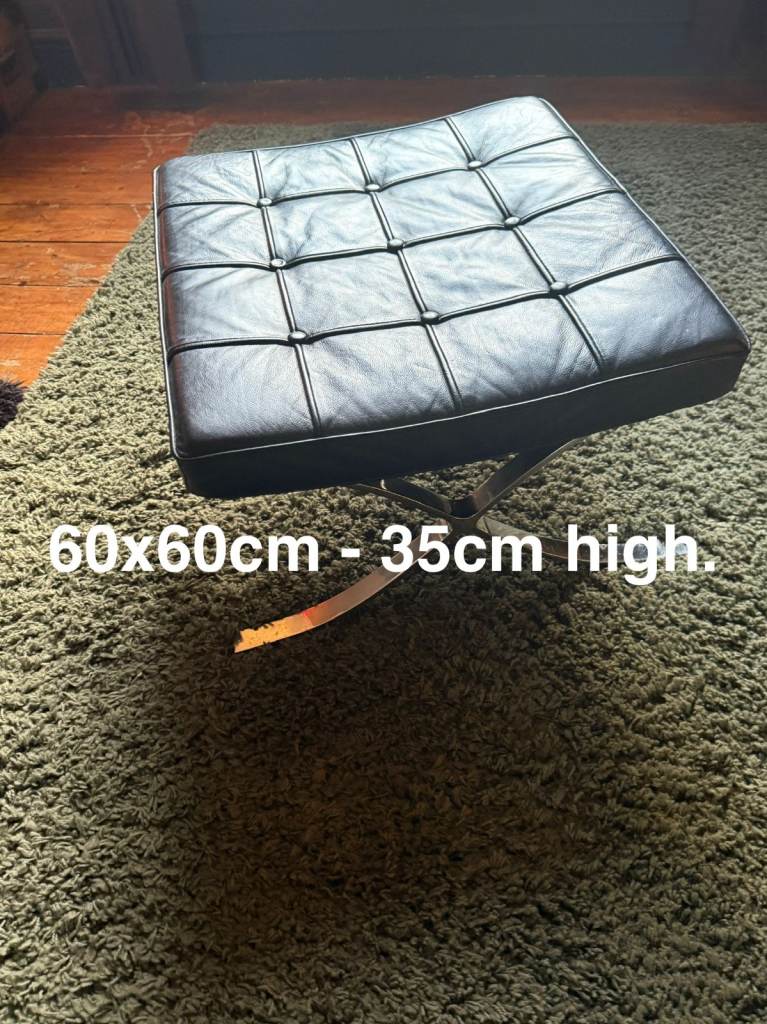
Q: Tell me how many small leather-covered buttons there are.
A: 9